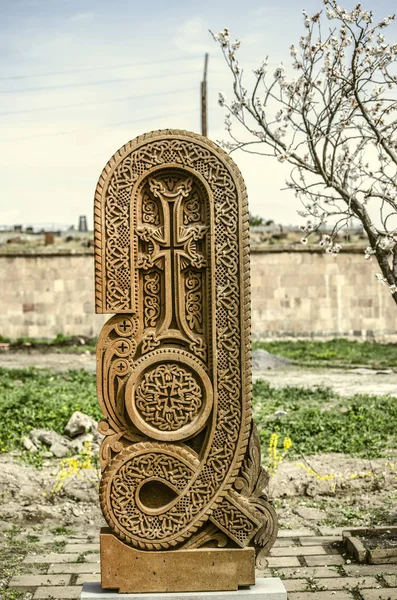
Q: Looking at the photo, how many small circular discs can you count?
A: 3